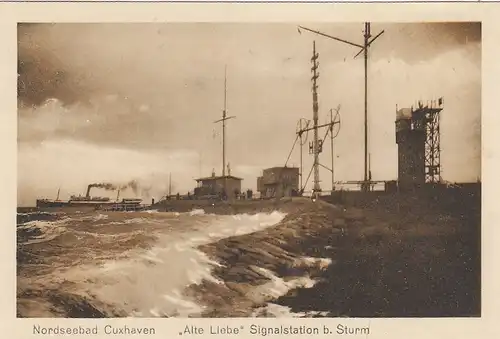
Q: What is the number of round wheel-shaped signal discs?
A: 2